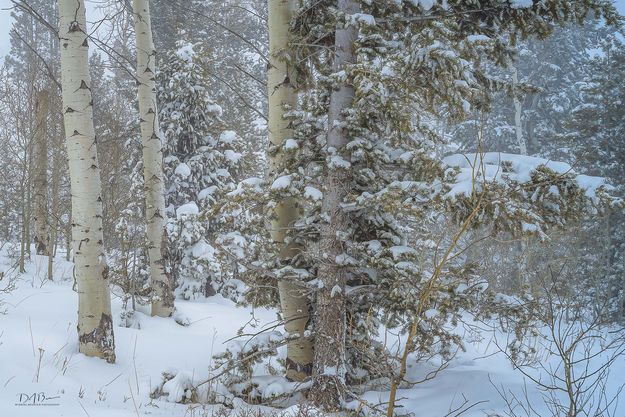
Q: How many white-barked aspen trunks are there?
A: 3